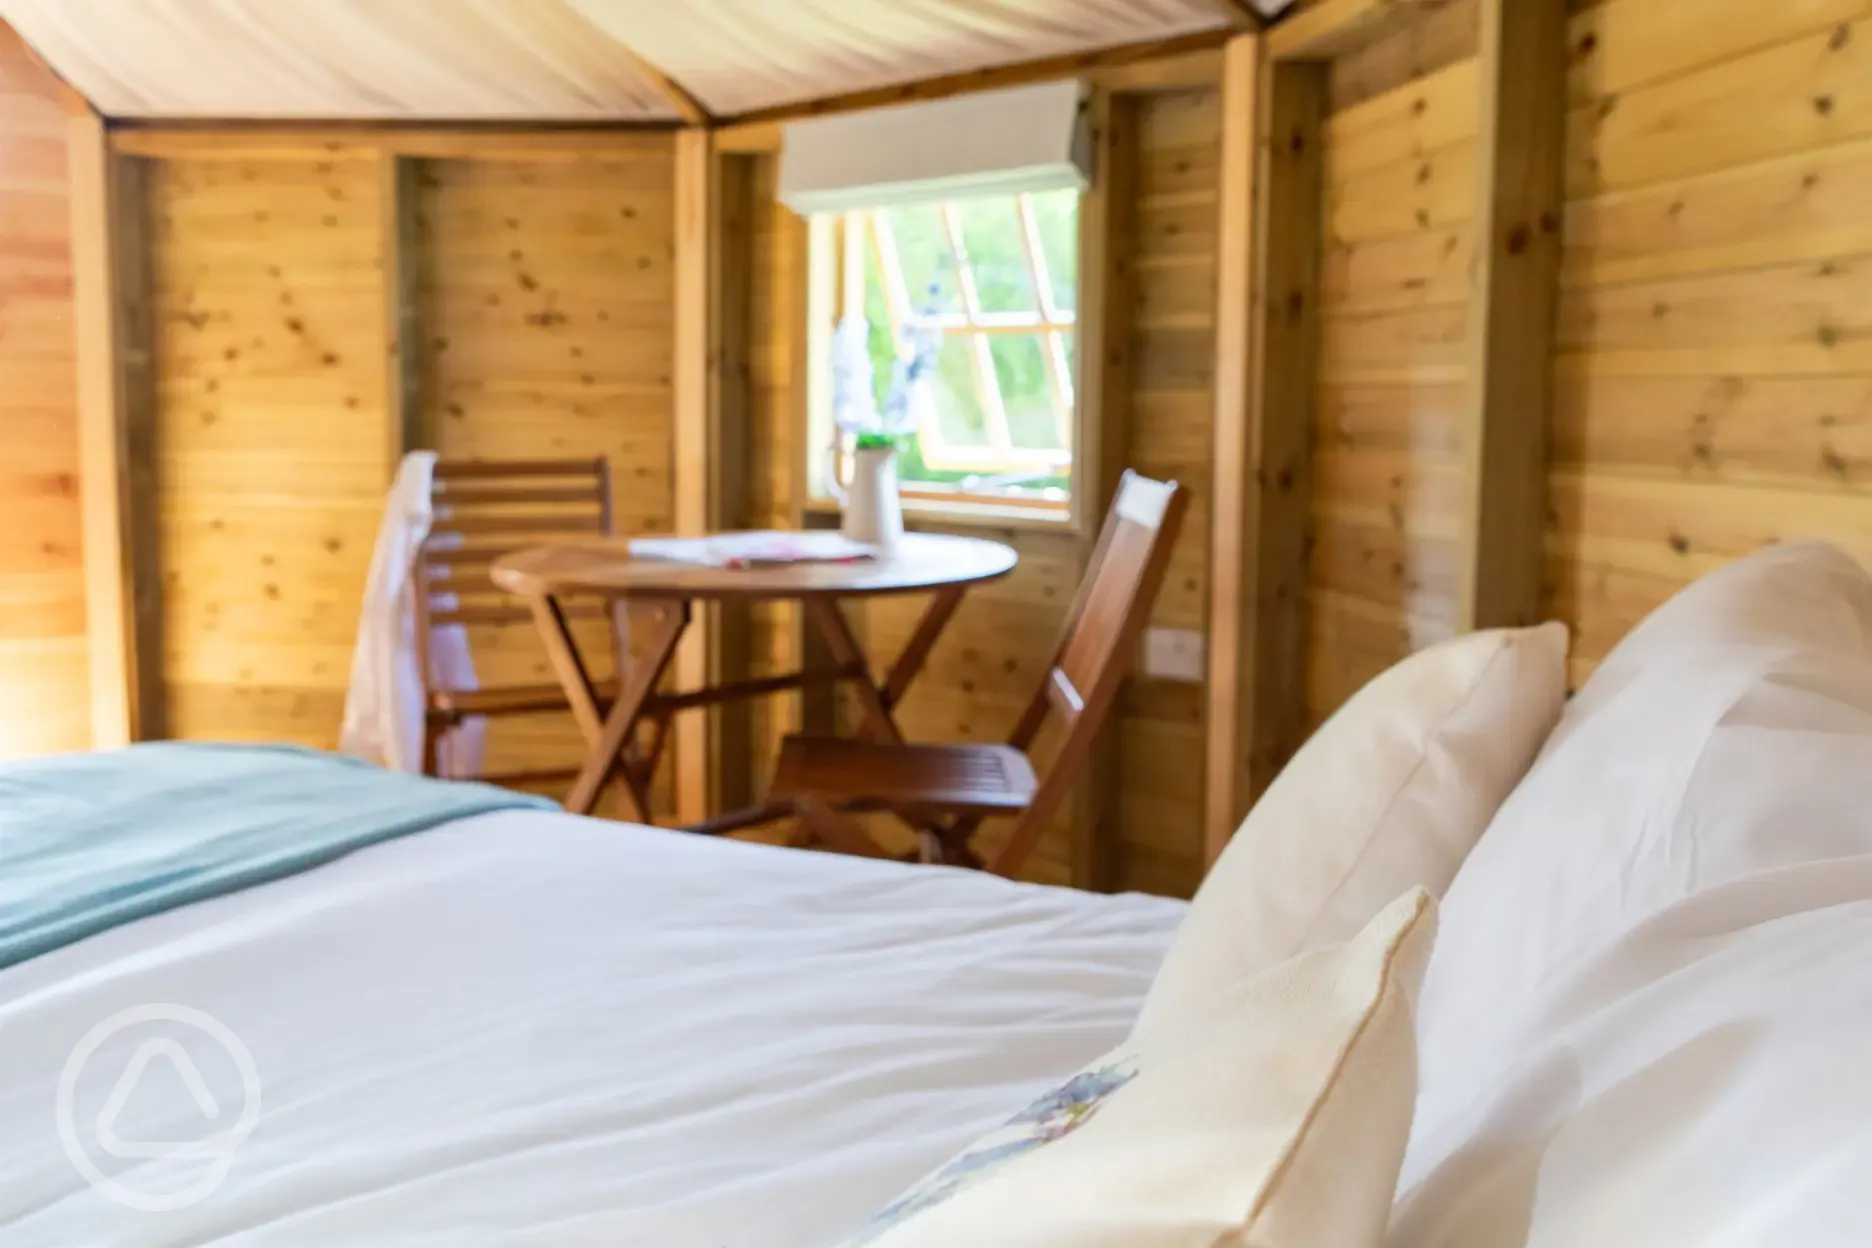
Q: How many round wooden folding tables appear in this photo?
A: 1